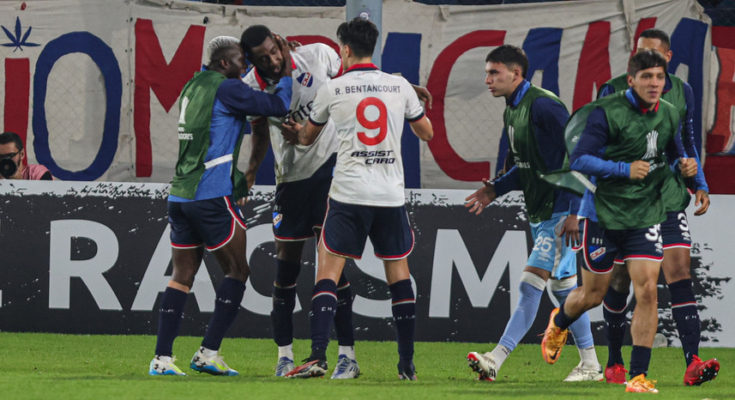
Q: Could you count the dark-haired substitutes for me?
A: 3